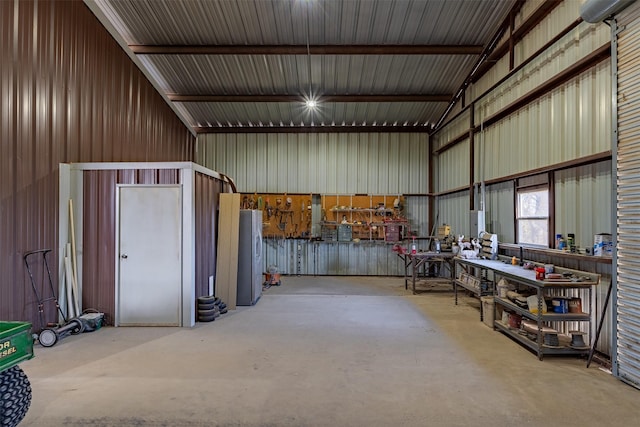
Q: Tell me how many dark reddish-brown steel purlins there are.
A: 3